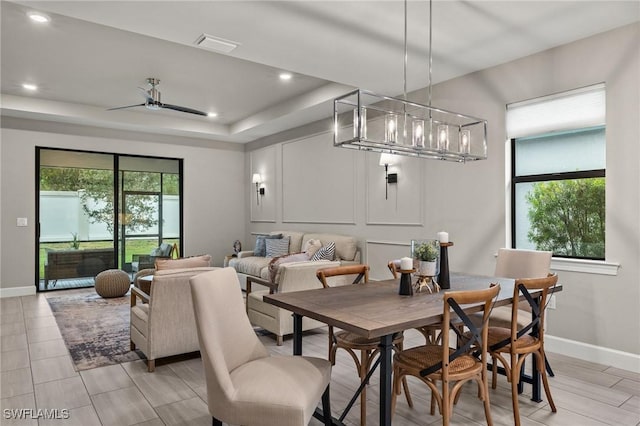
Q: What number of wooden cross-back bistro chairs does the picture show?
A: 4